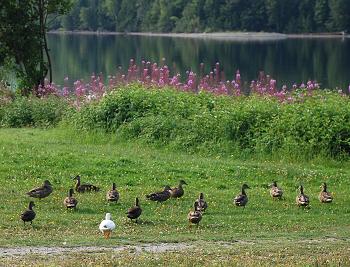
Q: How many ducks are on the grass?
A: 15